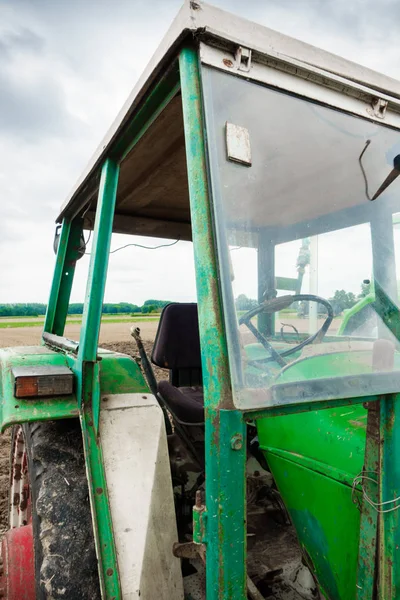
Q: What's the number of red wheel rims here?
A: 1